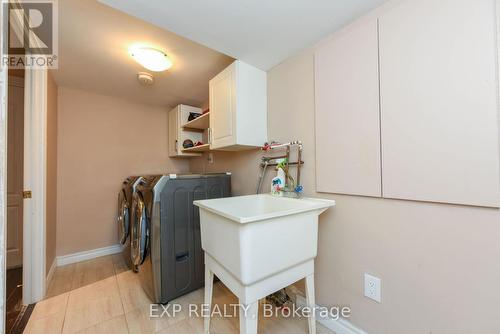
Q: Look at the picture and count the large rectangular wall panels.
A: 2